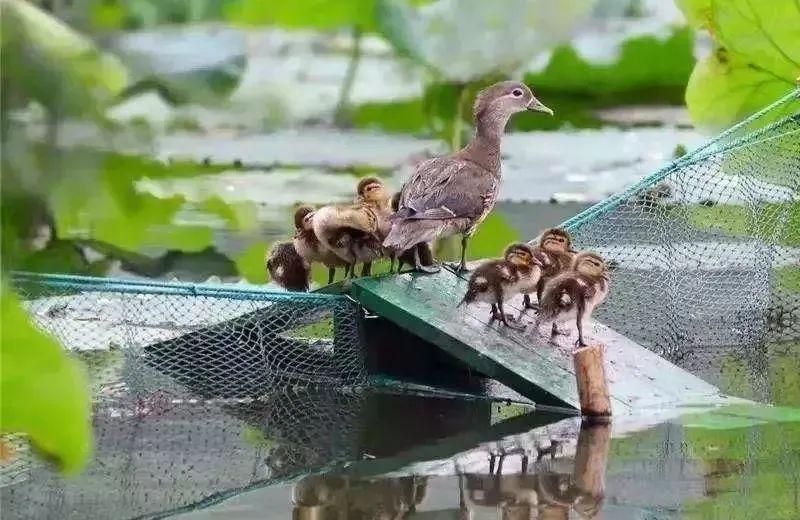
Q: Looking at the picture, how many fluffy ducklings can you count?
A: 8